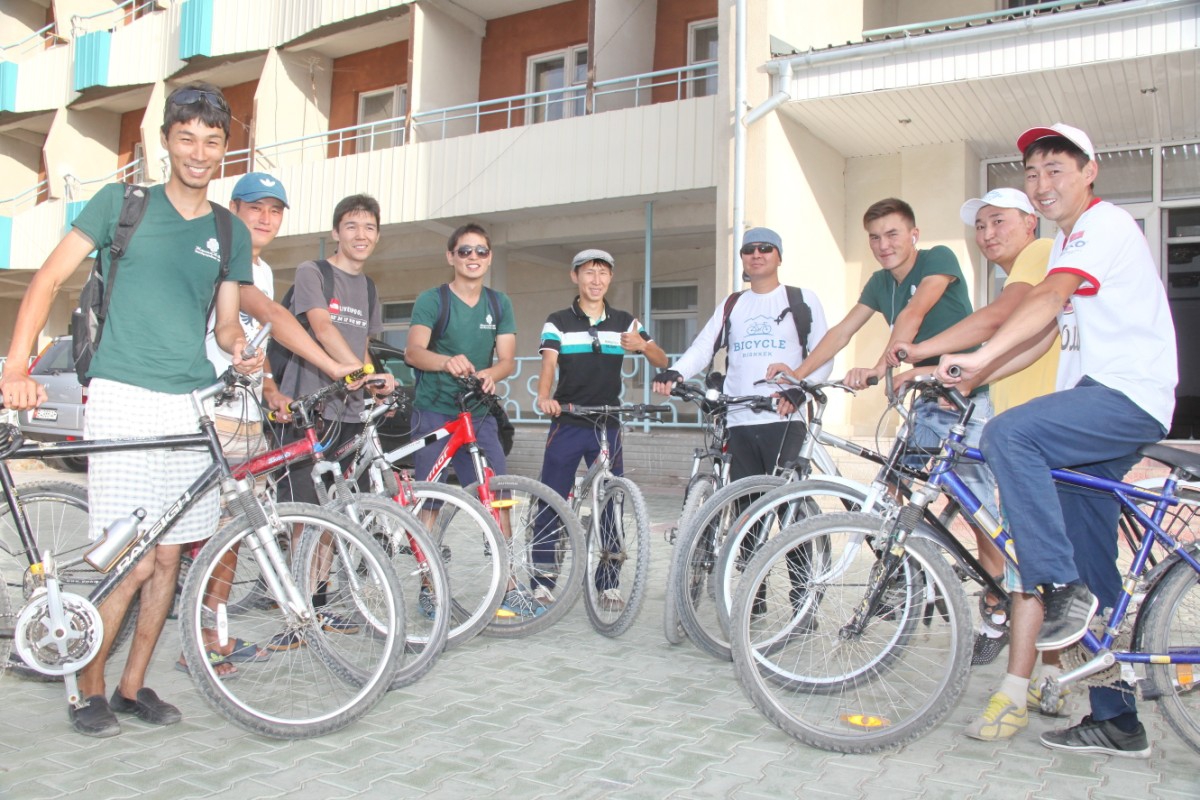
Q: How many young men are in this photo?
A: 9